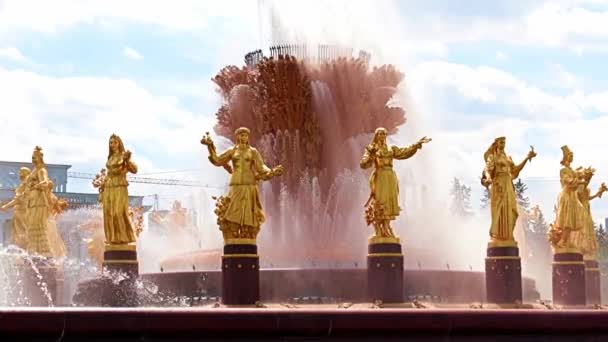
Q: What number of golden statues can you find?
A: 8